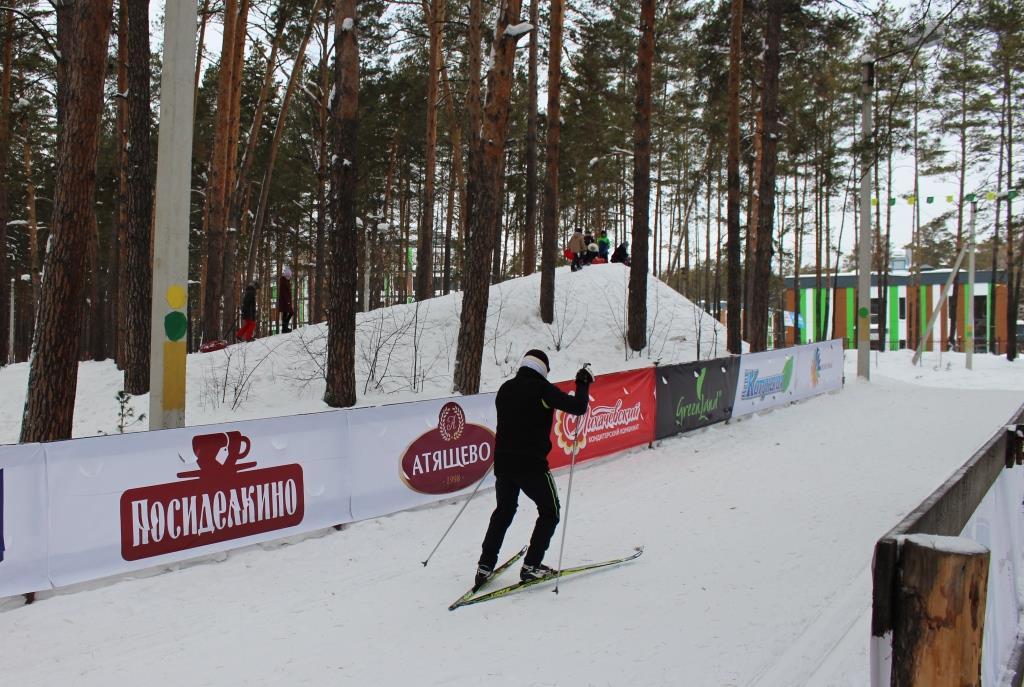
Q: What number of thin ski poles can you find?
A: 2